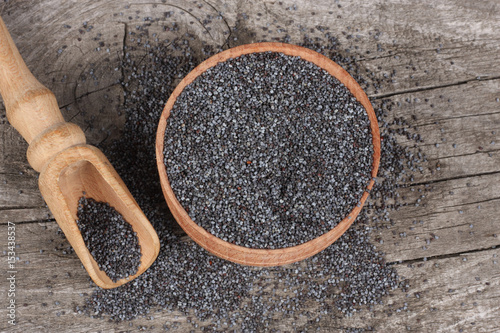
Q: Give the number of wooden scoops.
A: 1